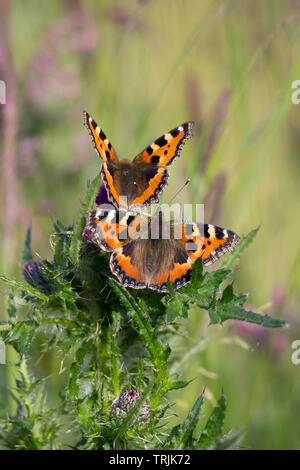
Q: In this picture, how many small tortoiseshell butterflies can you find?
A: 2